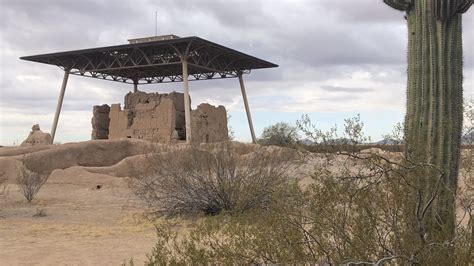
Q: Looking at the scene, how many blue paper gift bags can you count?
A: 0